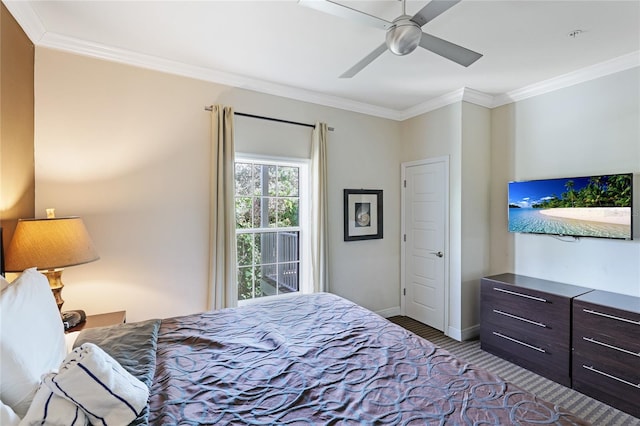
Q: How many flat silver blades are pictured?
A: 4